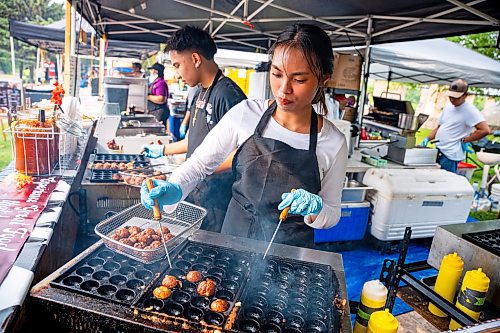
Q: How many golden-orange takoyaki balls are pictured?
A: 5